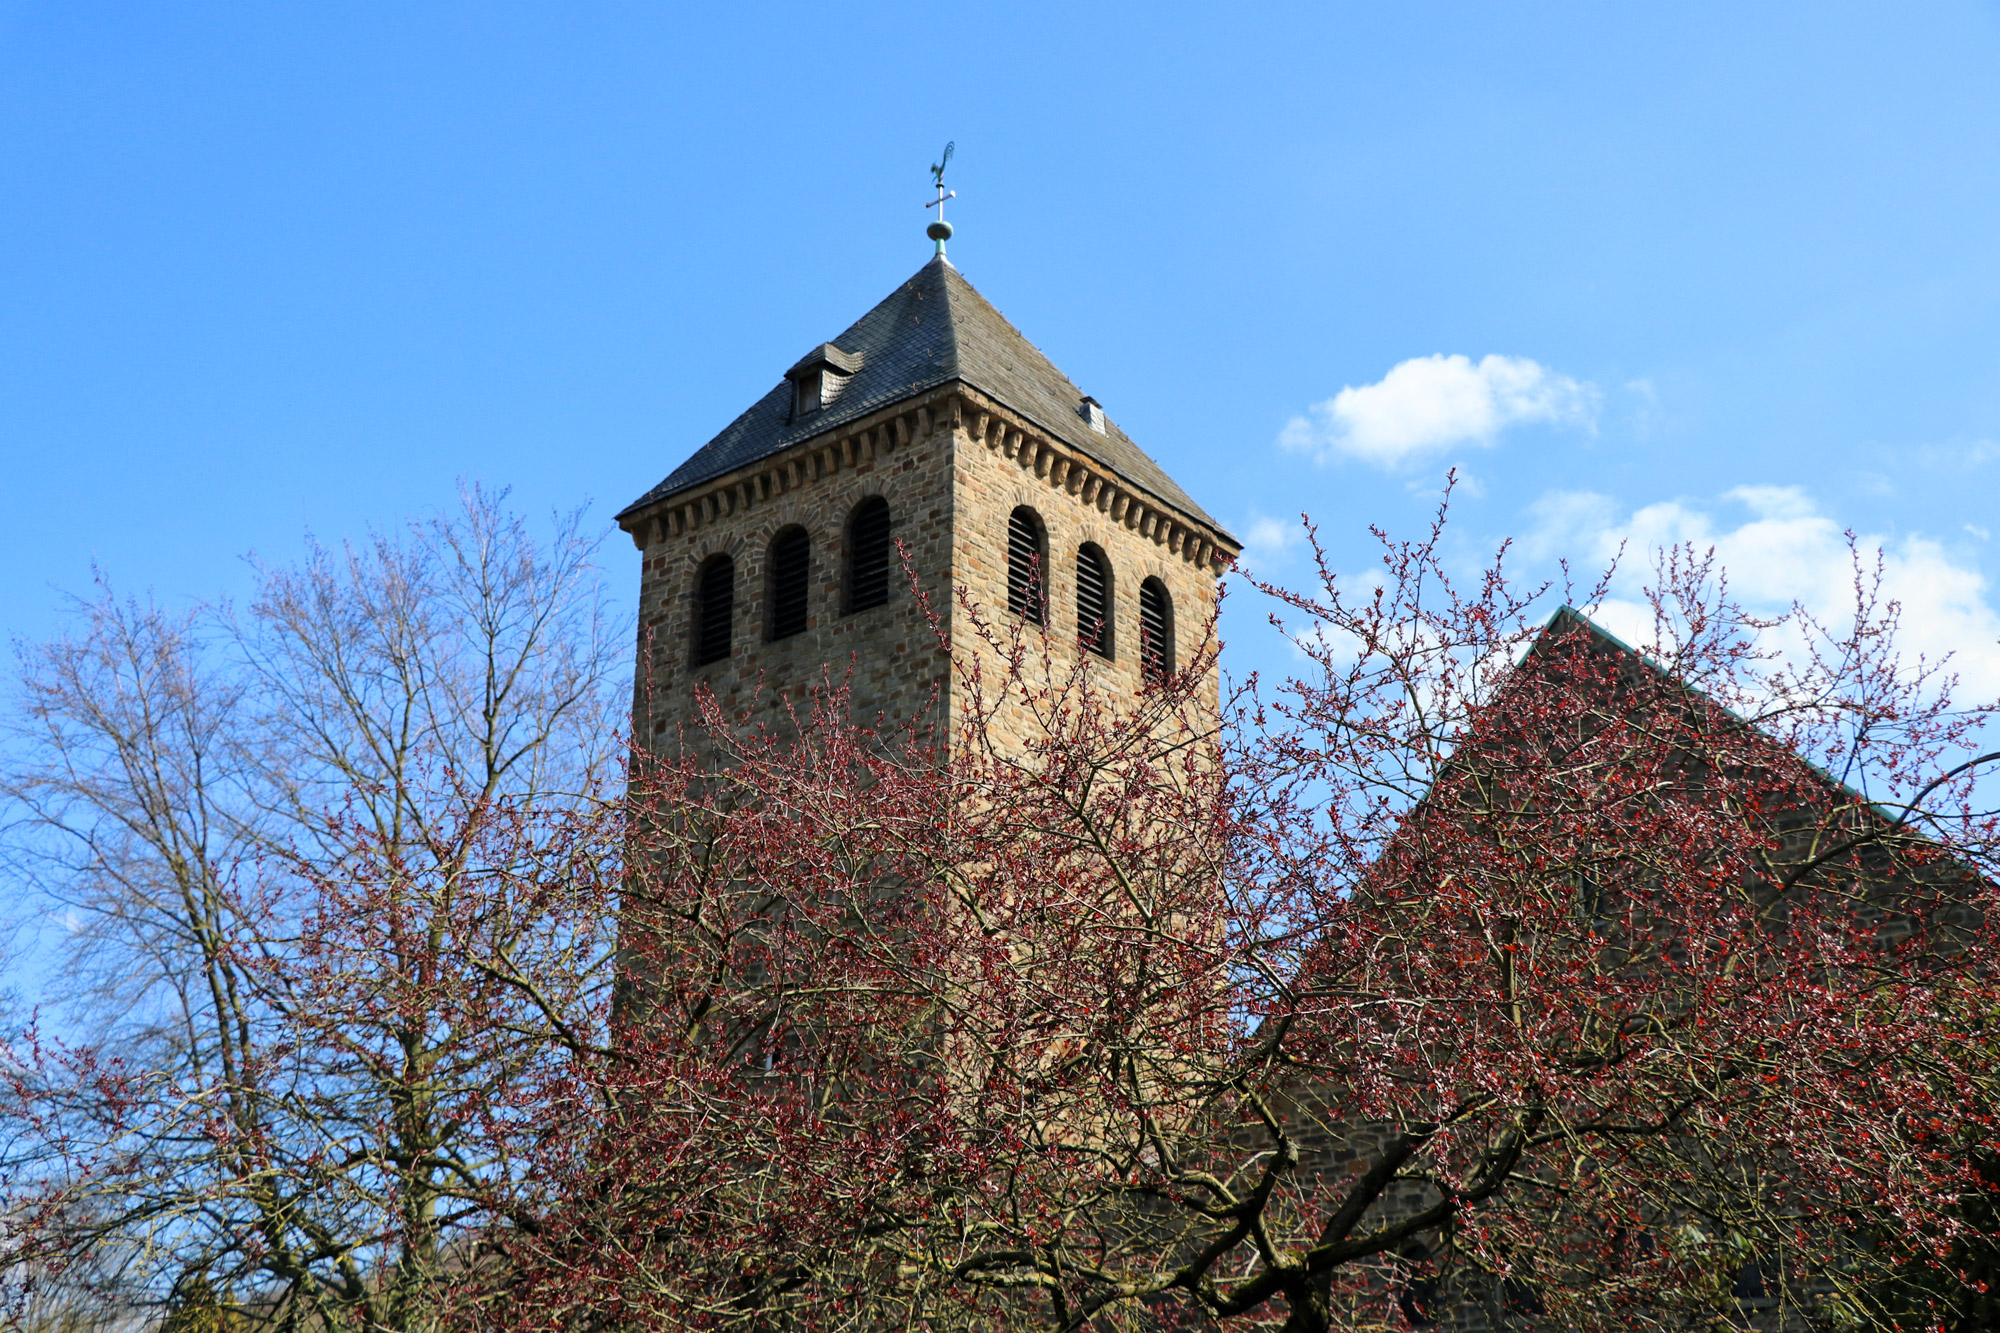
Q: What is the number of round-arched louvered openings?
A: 6